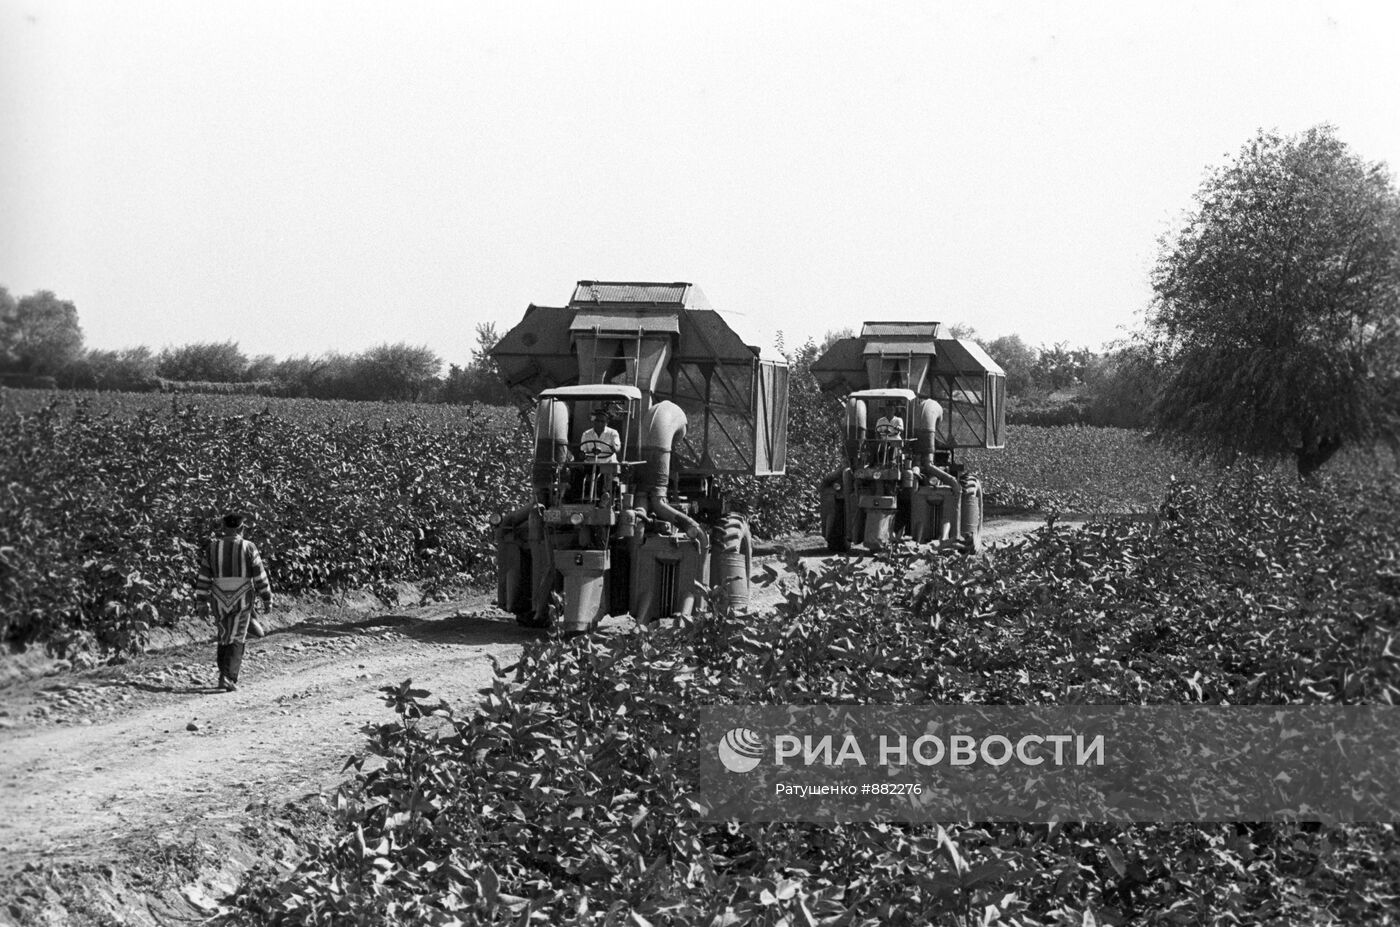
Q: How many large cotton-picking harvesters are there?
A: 2